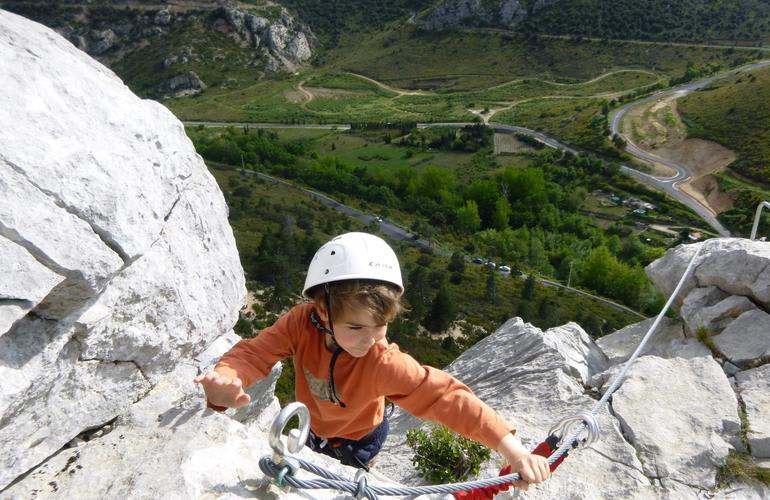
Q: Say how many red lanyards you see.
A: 2